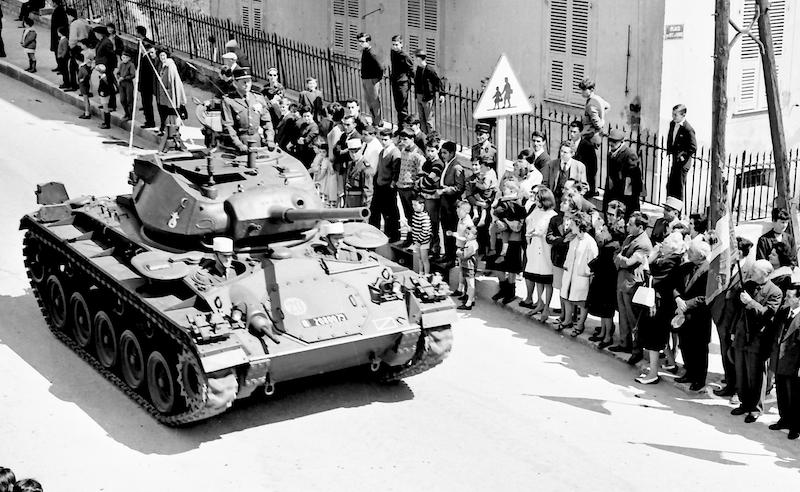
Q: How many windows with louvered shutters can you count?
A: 5